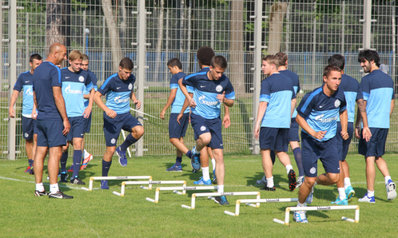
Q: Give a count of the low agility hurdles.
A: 6